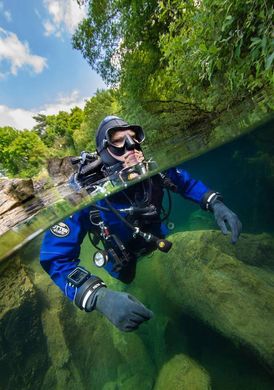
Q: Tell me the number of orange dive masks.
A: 0